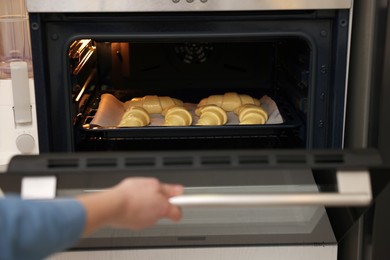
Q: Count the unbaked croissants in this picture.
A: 6